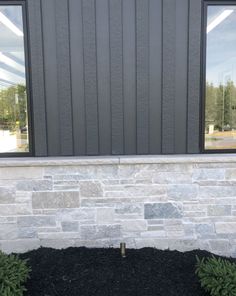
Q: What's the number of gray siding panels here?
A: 13